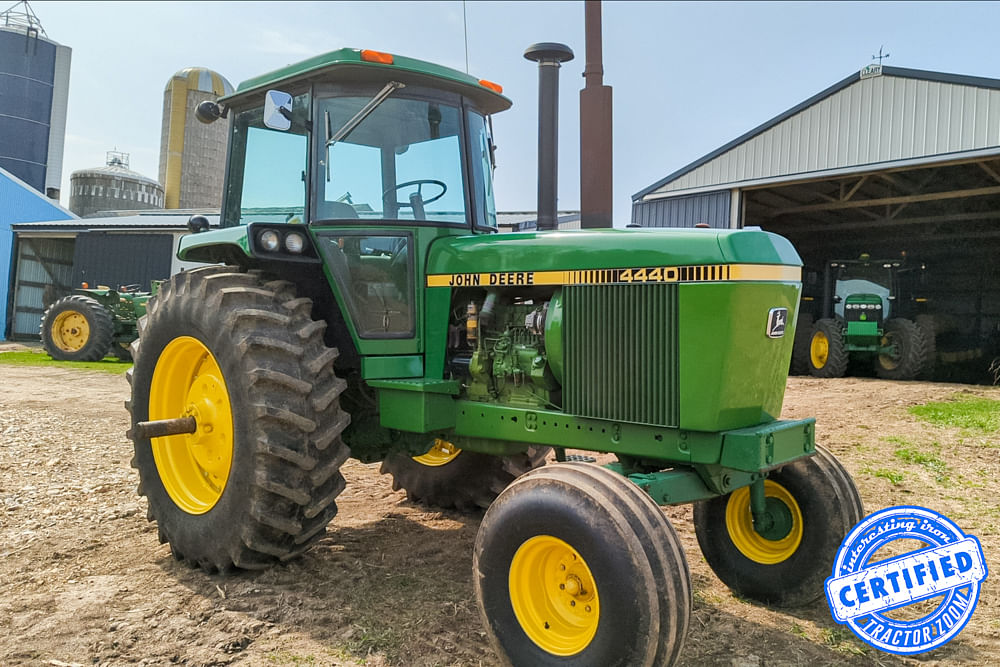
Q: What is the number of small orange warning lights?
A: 2